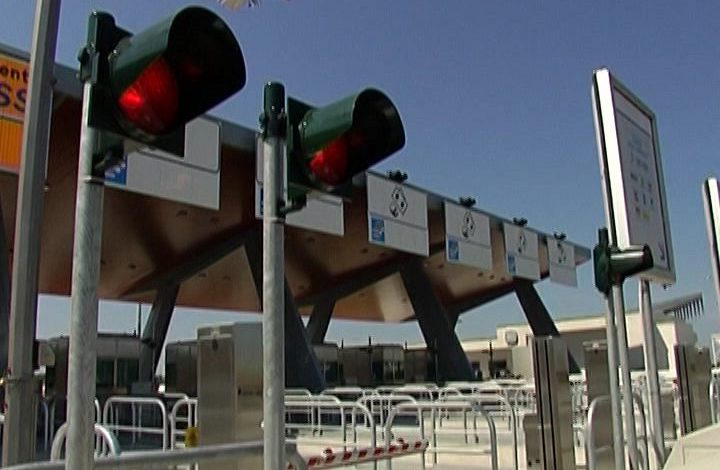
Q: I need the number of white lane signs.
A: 6